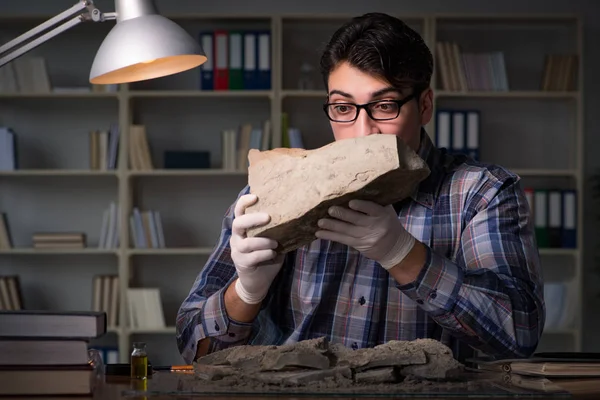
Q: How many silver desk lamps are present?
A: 1